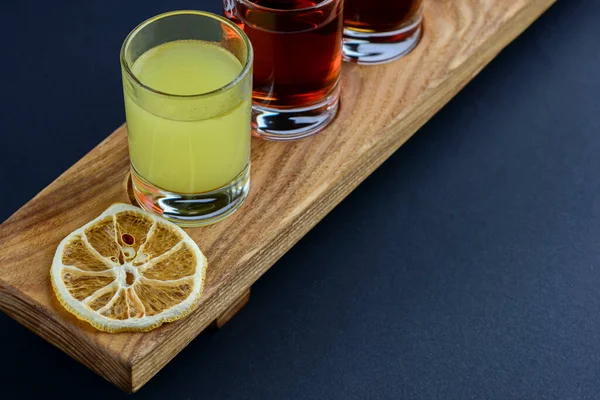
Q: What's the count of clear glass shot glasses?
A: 3